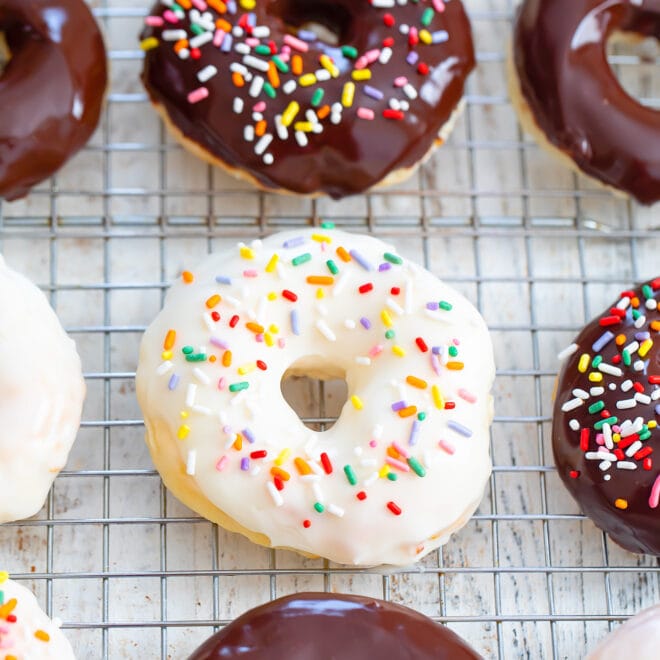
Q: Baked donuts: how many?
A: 9